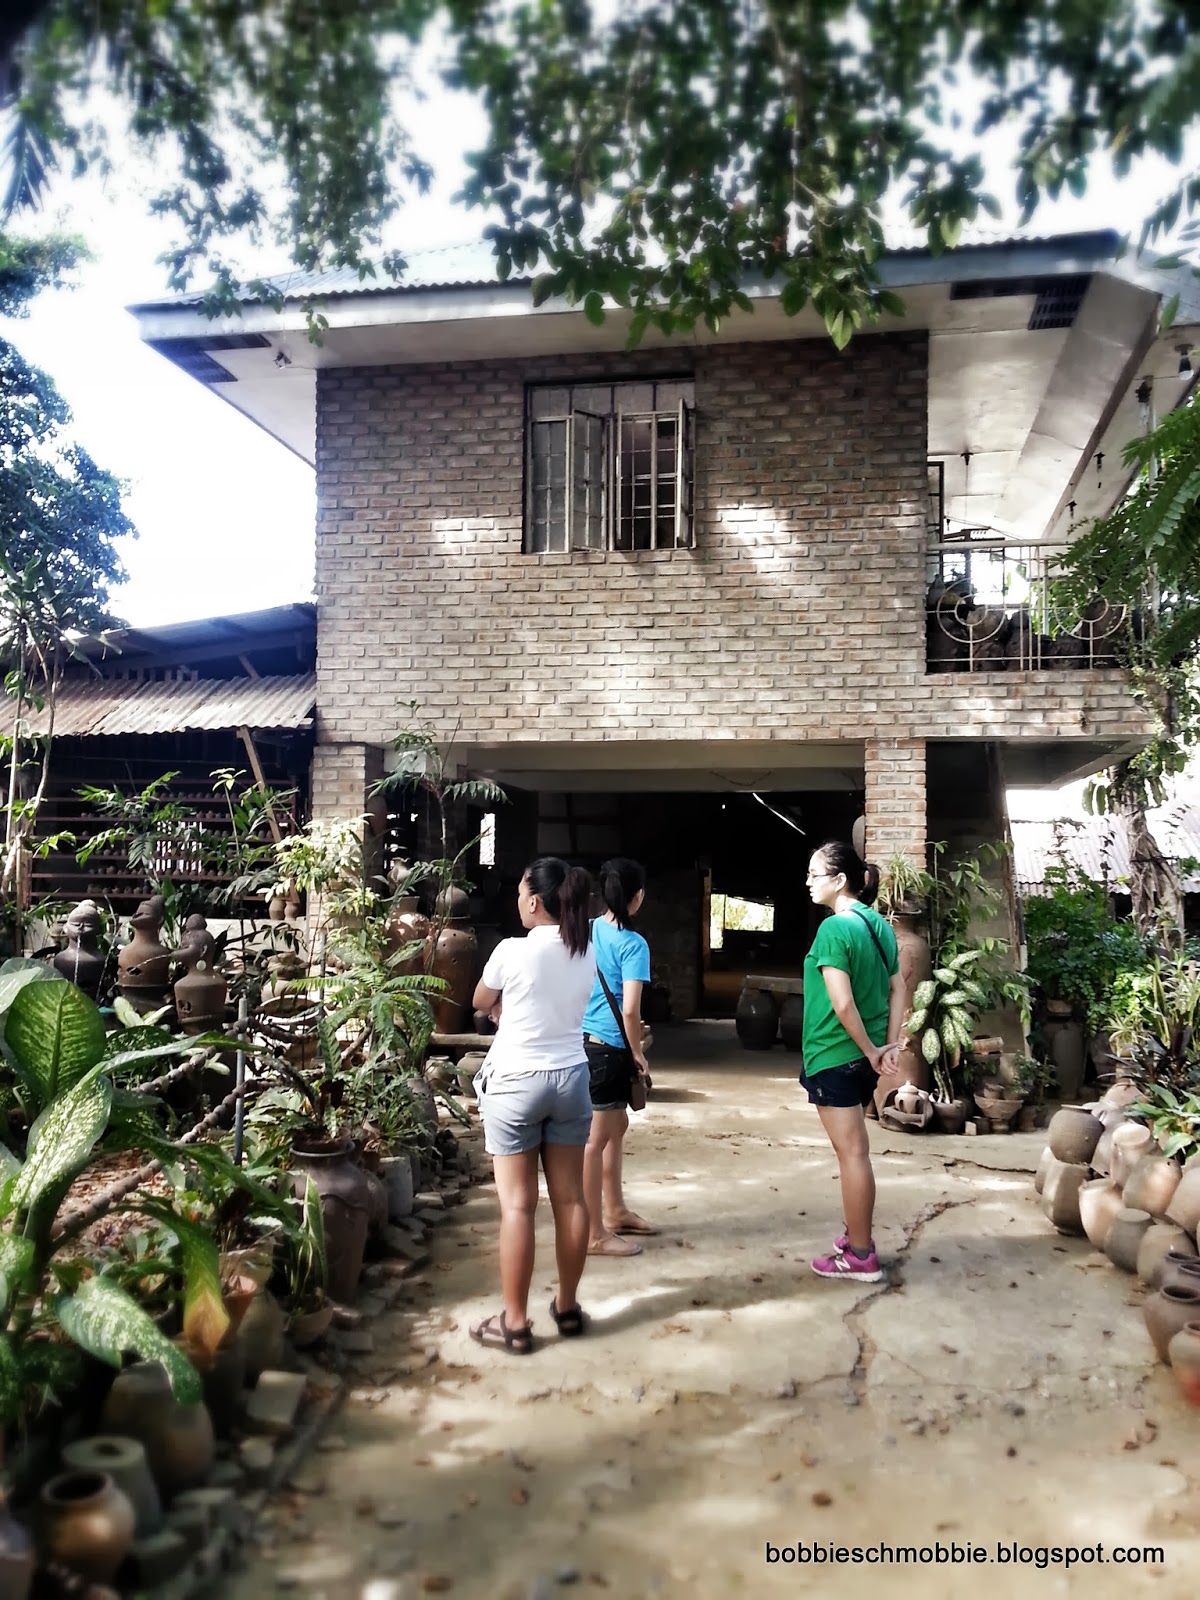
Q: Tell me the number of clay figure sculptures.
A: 3